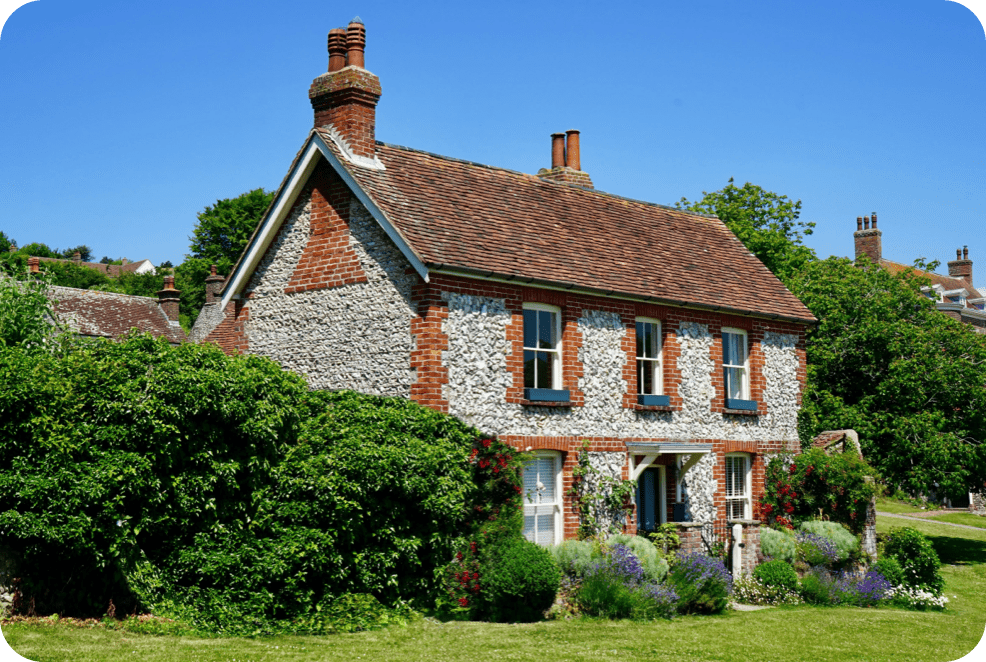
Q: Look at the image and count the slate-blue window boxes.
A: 3